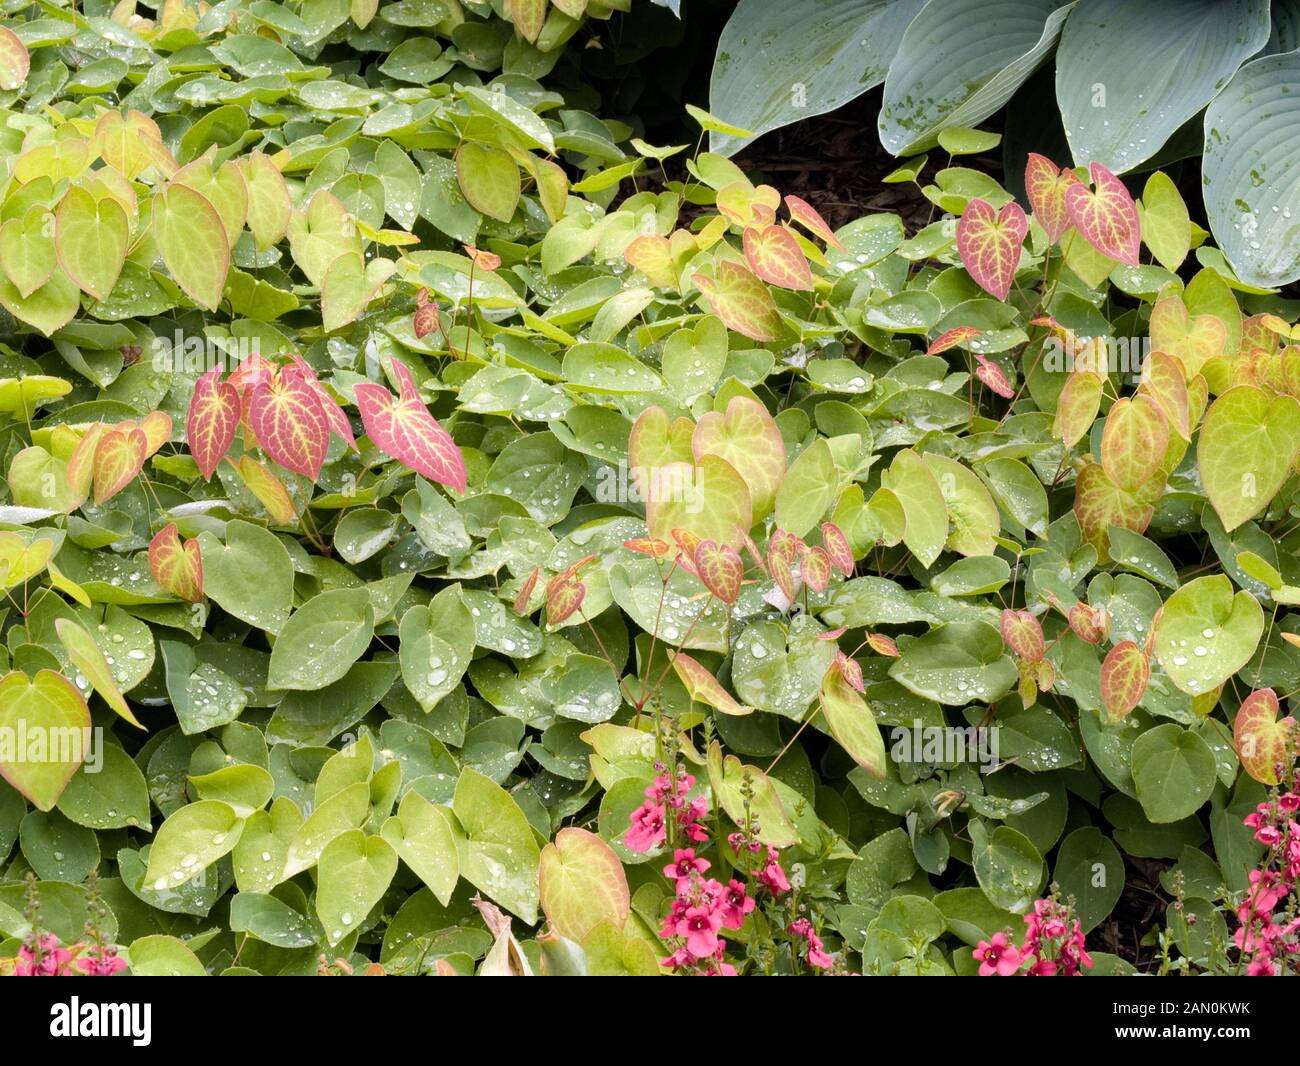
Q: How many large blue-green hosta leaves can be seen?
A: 4